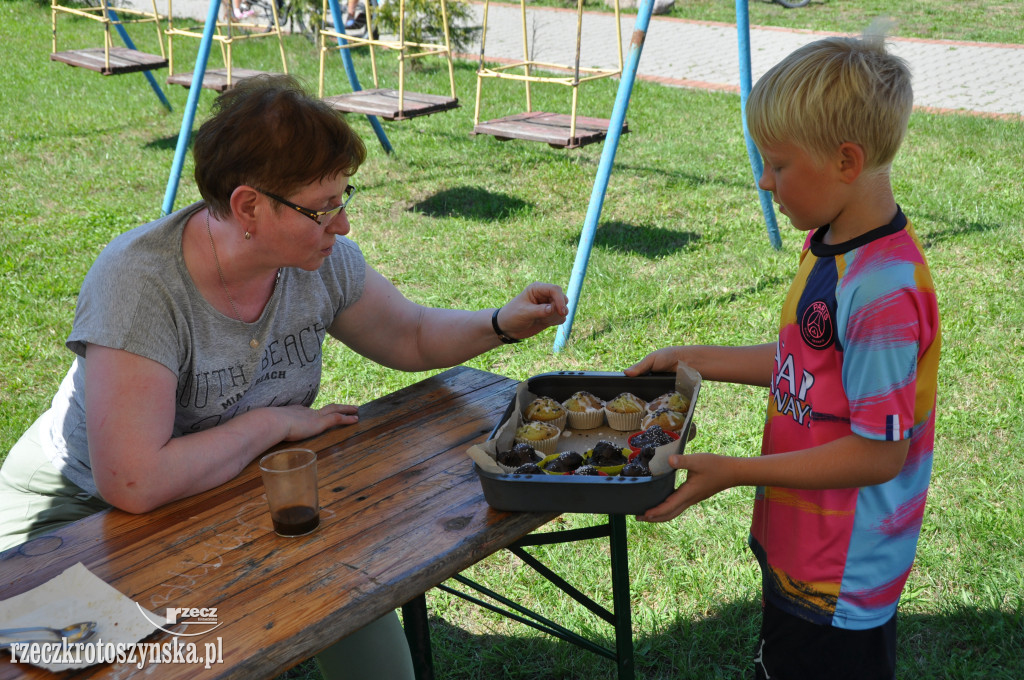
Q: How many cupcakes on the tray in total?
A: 14